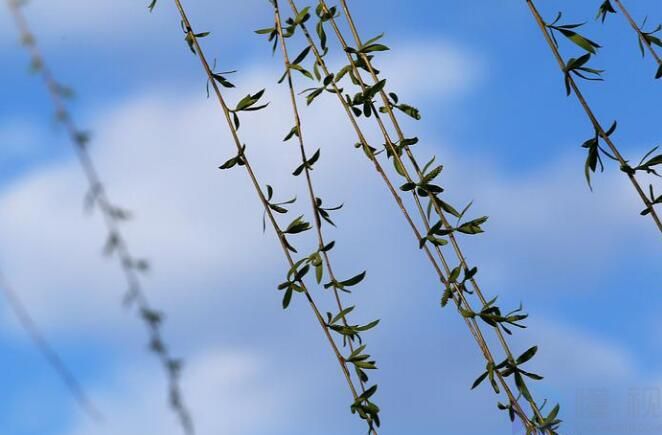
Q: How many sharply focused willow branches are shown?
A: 7